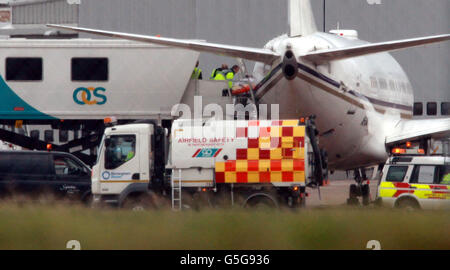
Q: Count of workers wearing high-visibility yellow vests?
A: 3